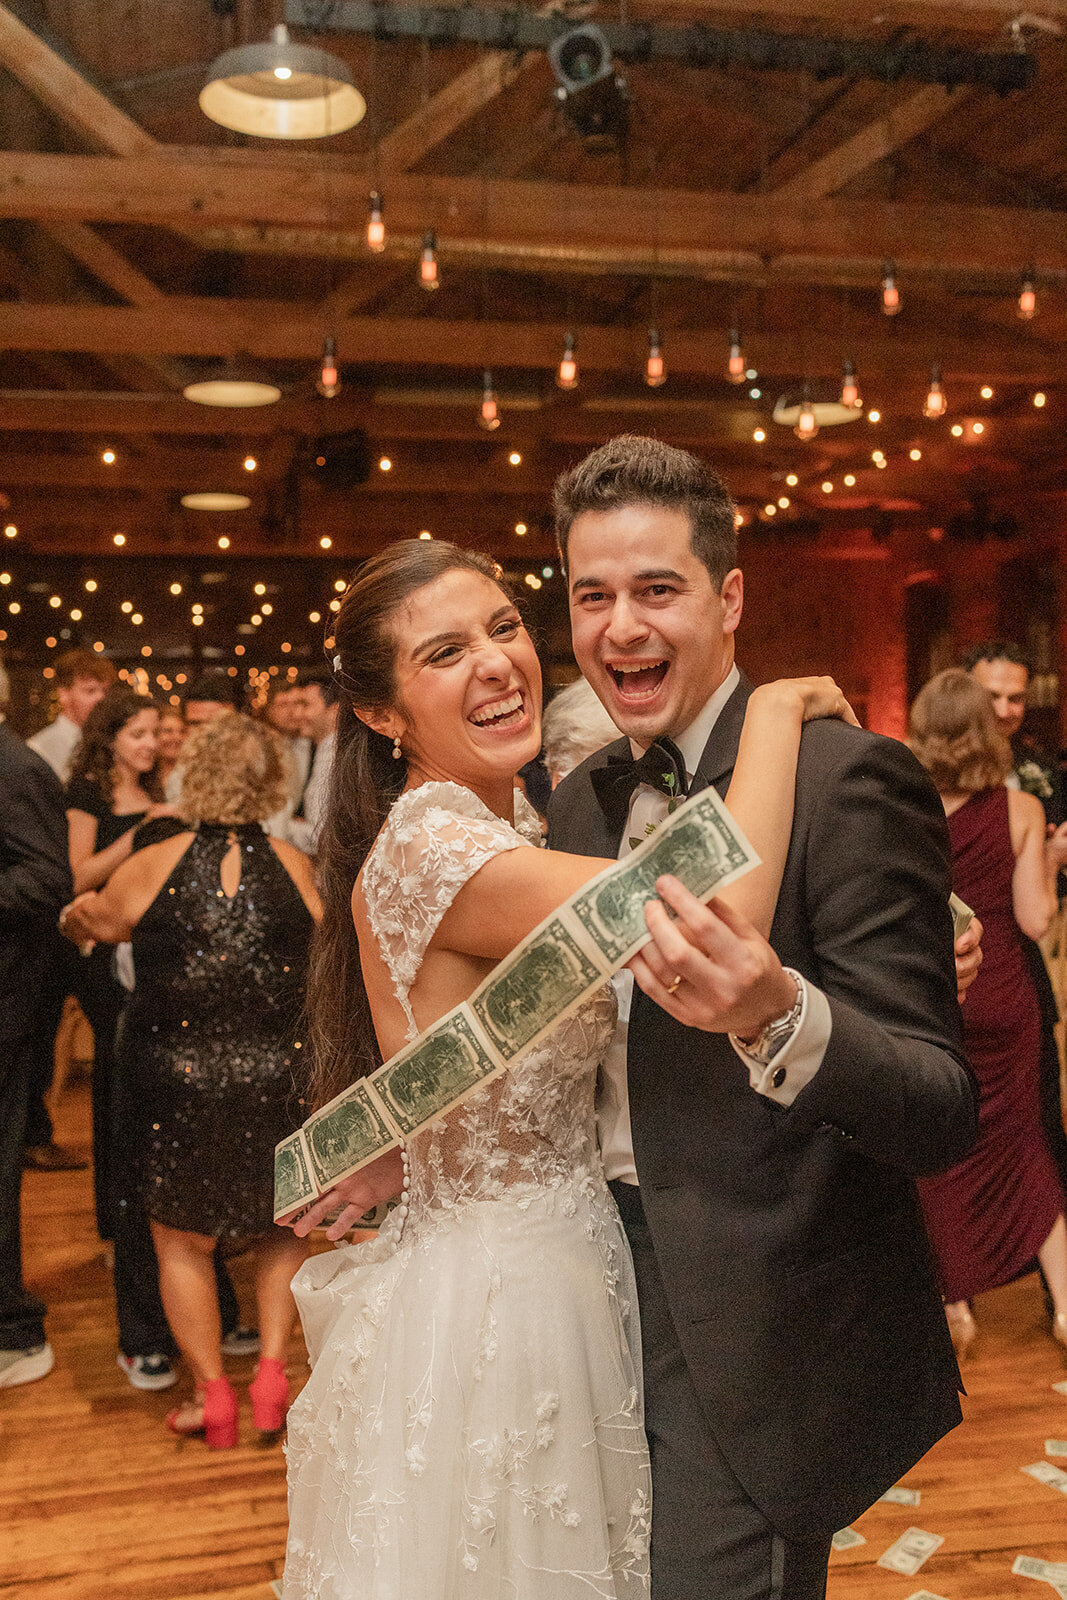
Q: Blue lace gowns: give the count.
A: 0